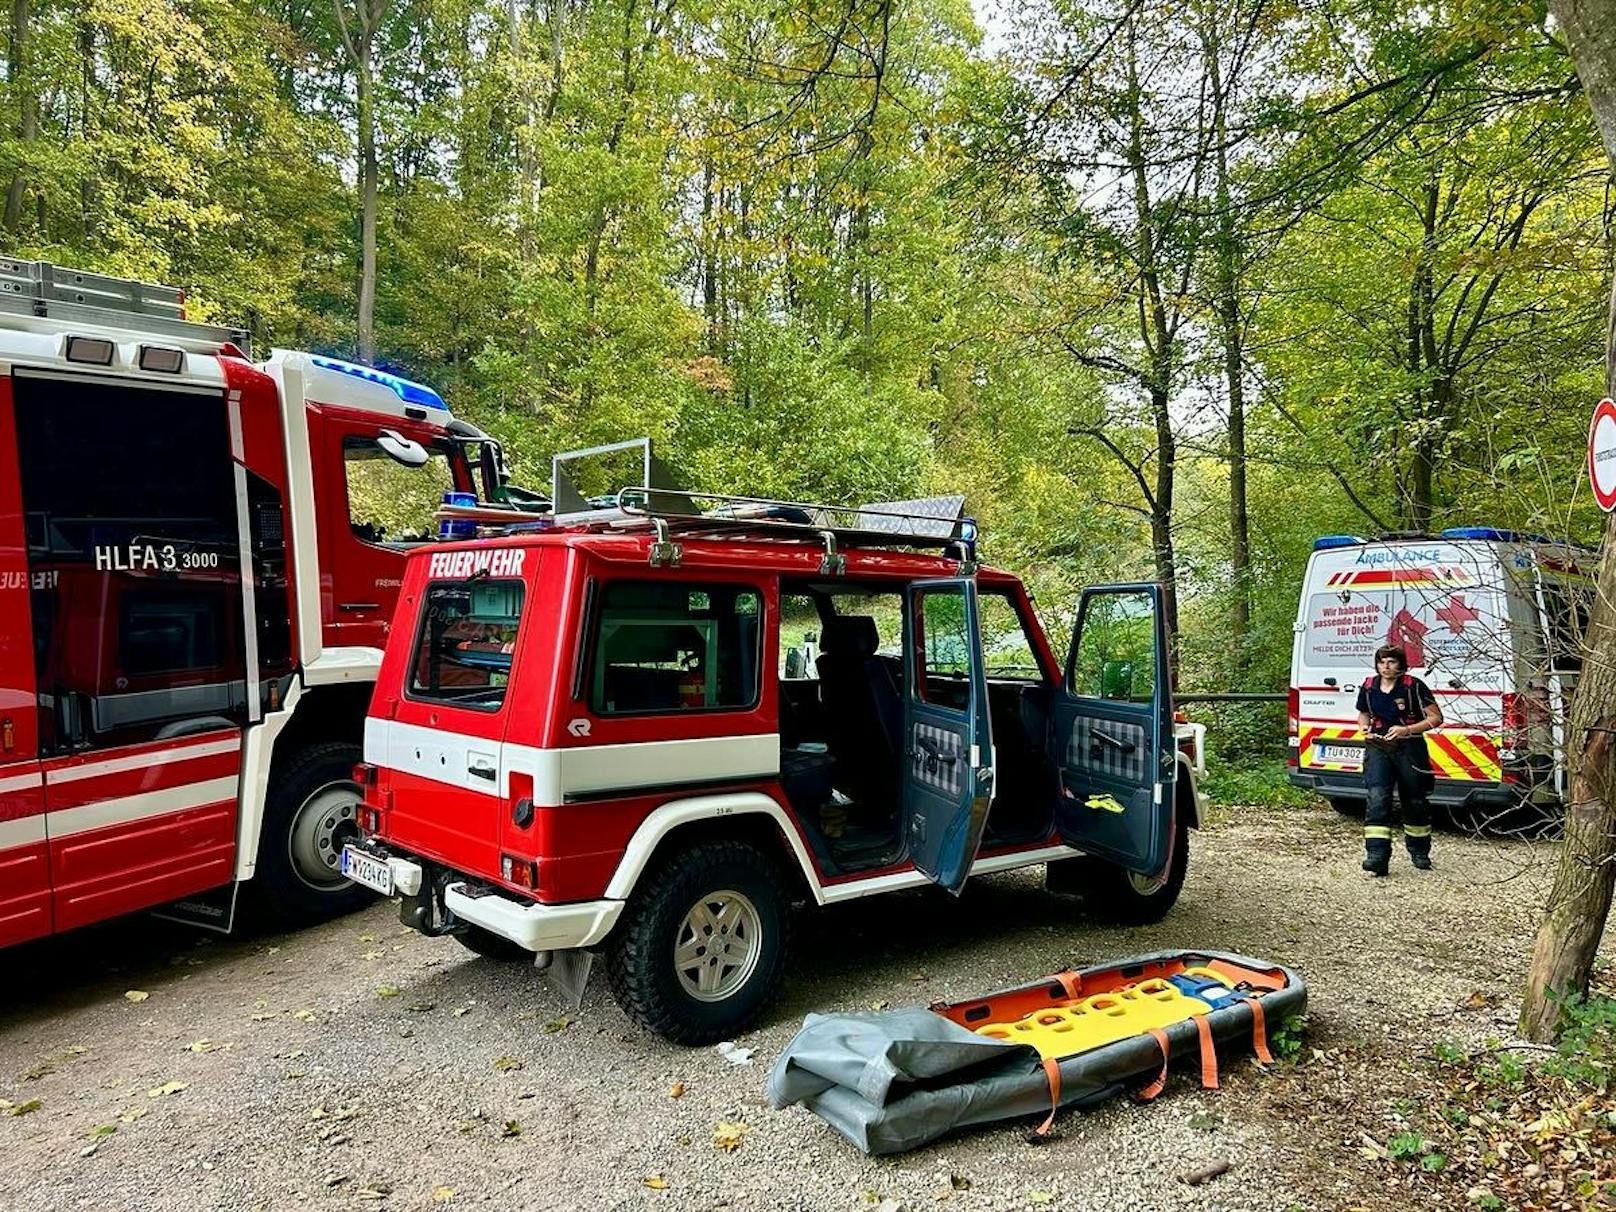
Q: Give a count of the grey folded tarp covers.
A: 1